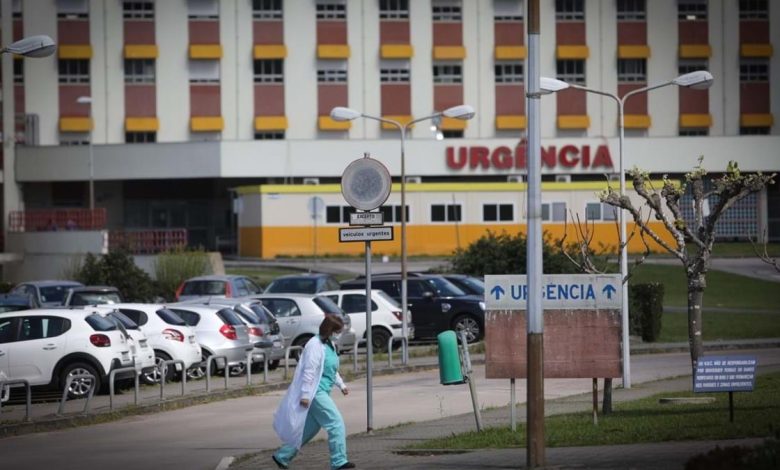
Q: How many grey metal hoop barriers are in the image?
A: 9